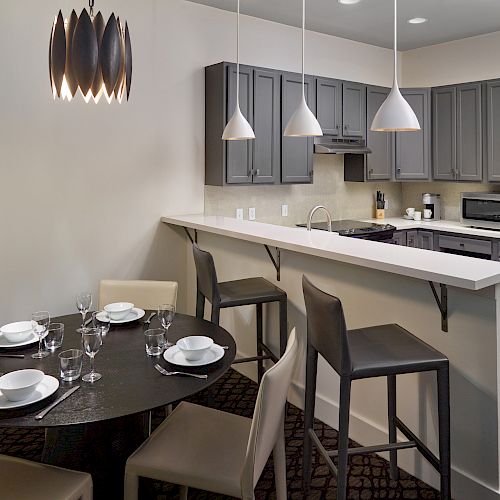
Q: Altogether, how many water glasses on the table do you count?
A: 4